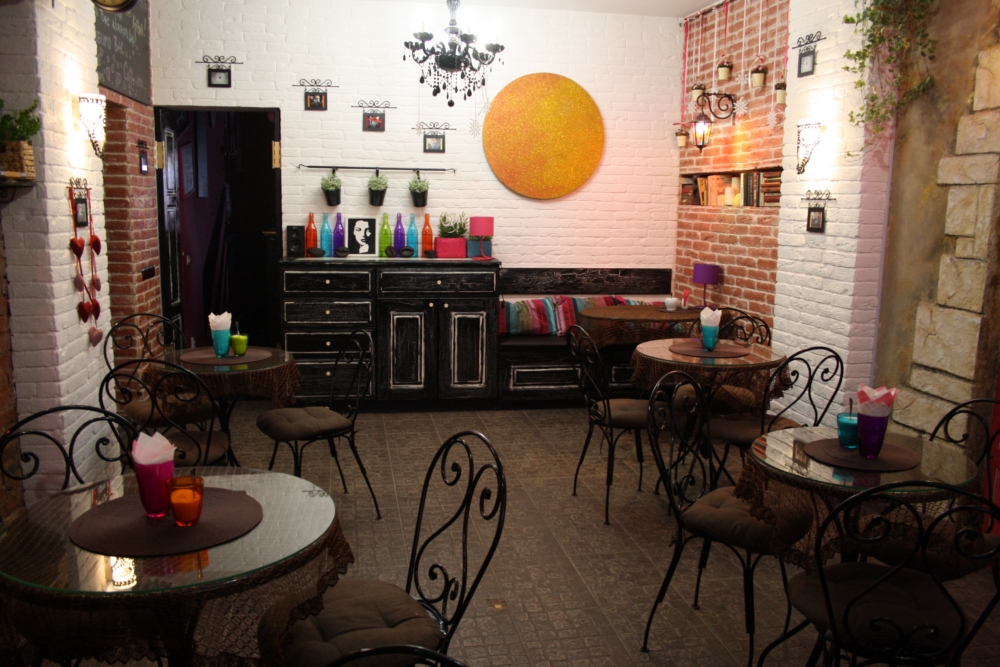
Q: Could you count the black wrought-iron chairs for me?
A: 13